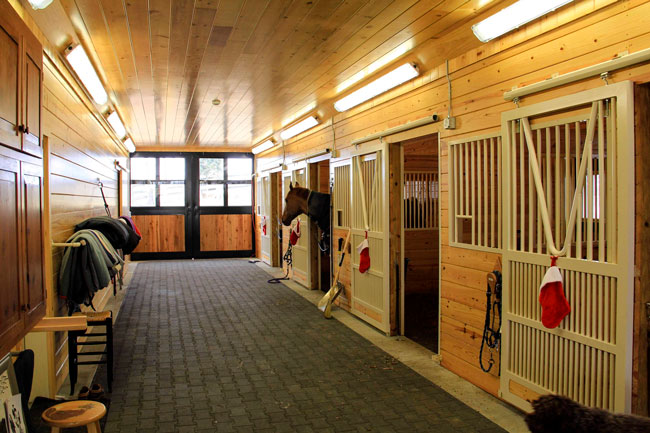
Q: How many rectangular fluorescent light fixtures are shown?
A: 8